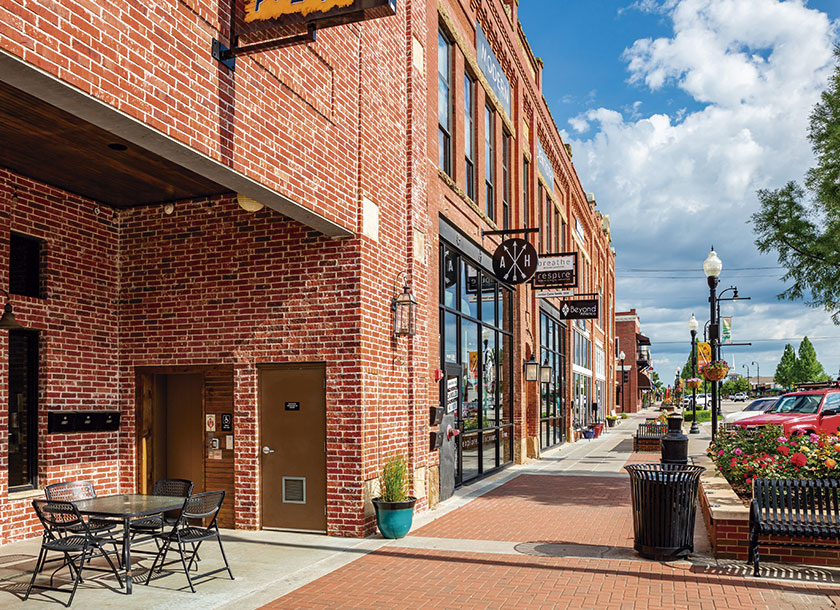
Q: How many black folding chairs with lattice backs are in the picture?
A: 4